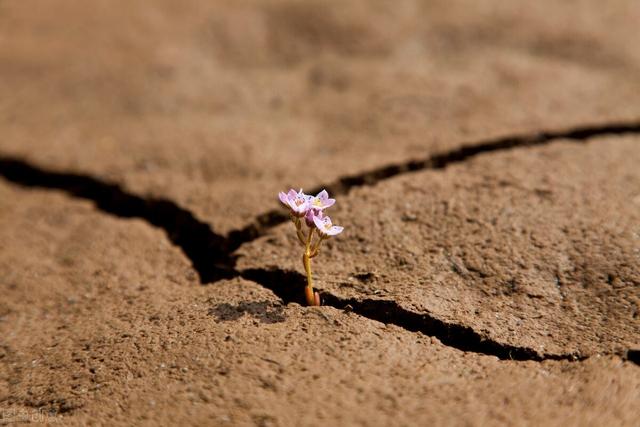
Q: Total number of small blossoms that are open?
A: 3